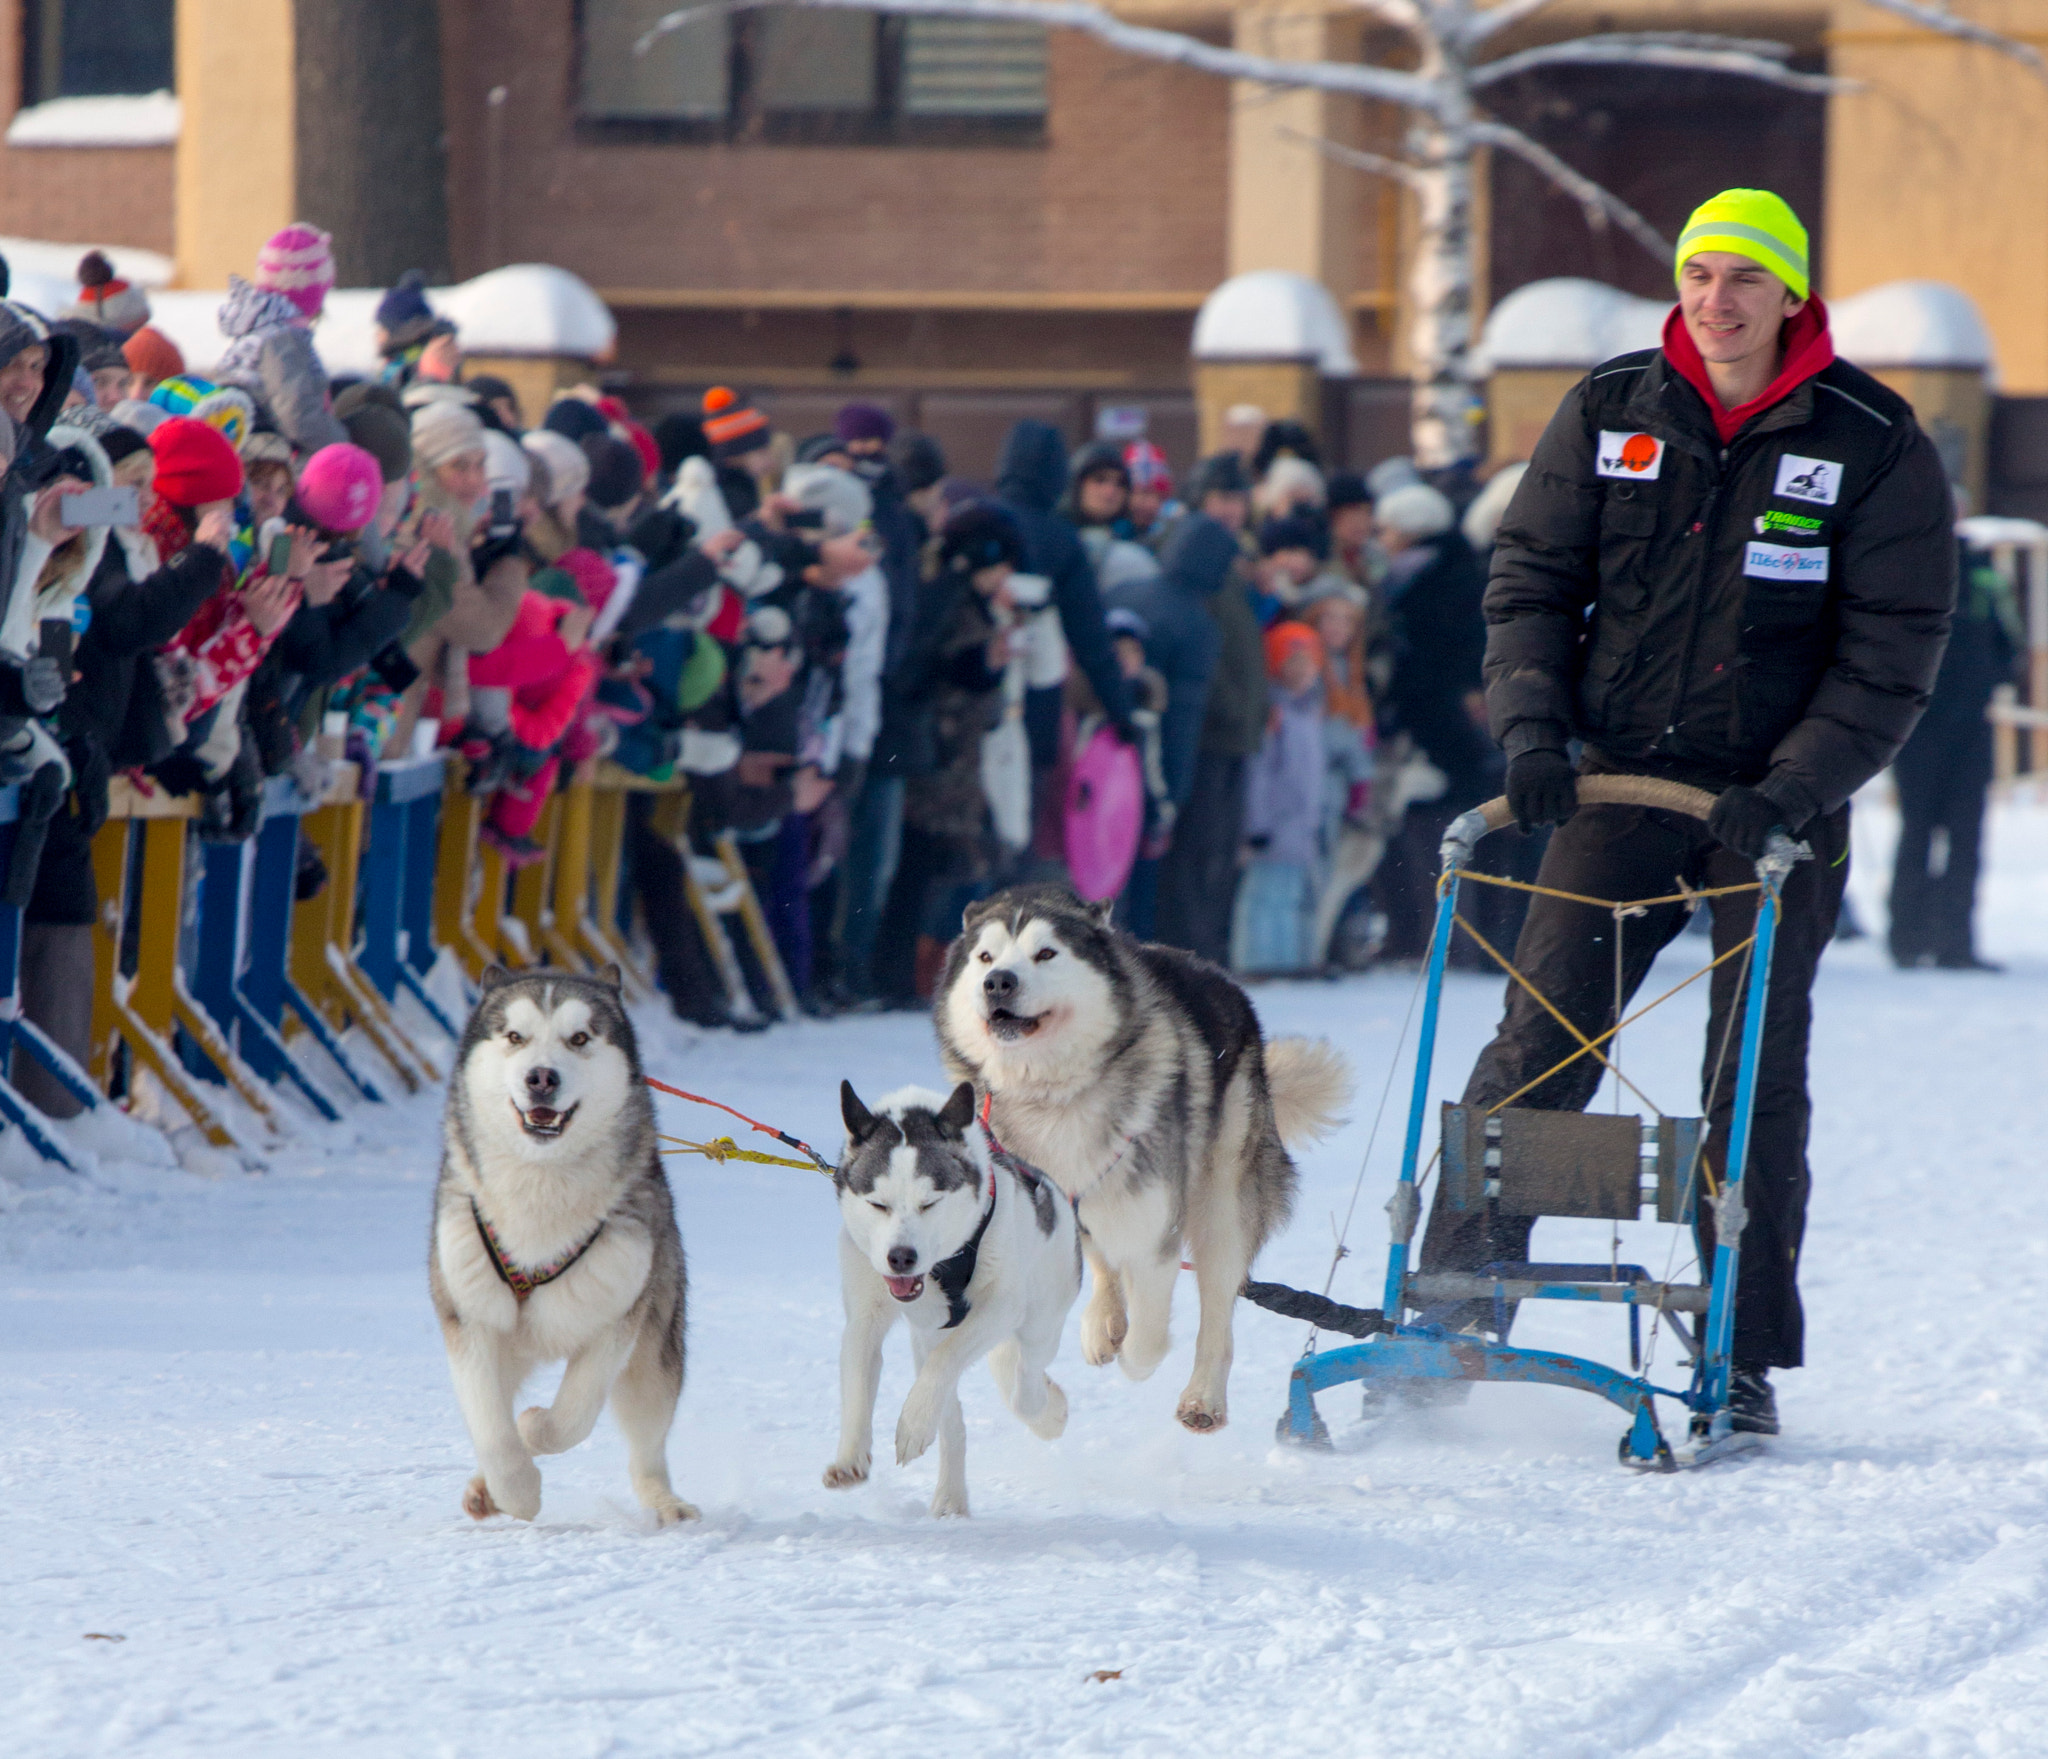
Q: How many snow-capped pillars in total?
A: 4